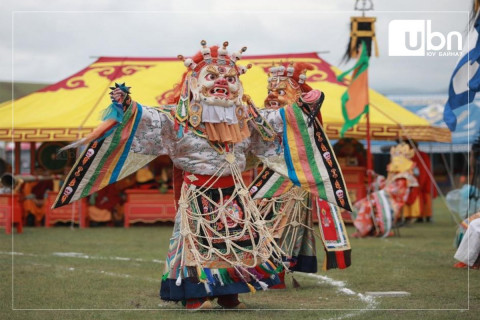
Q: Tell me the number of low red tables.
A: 3